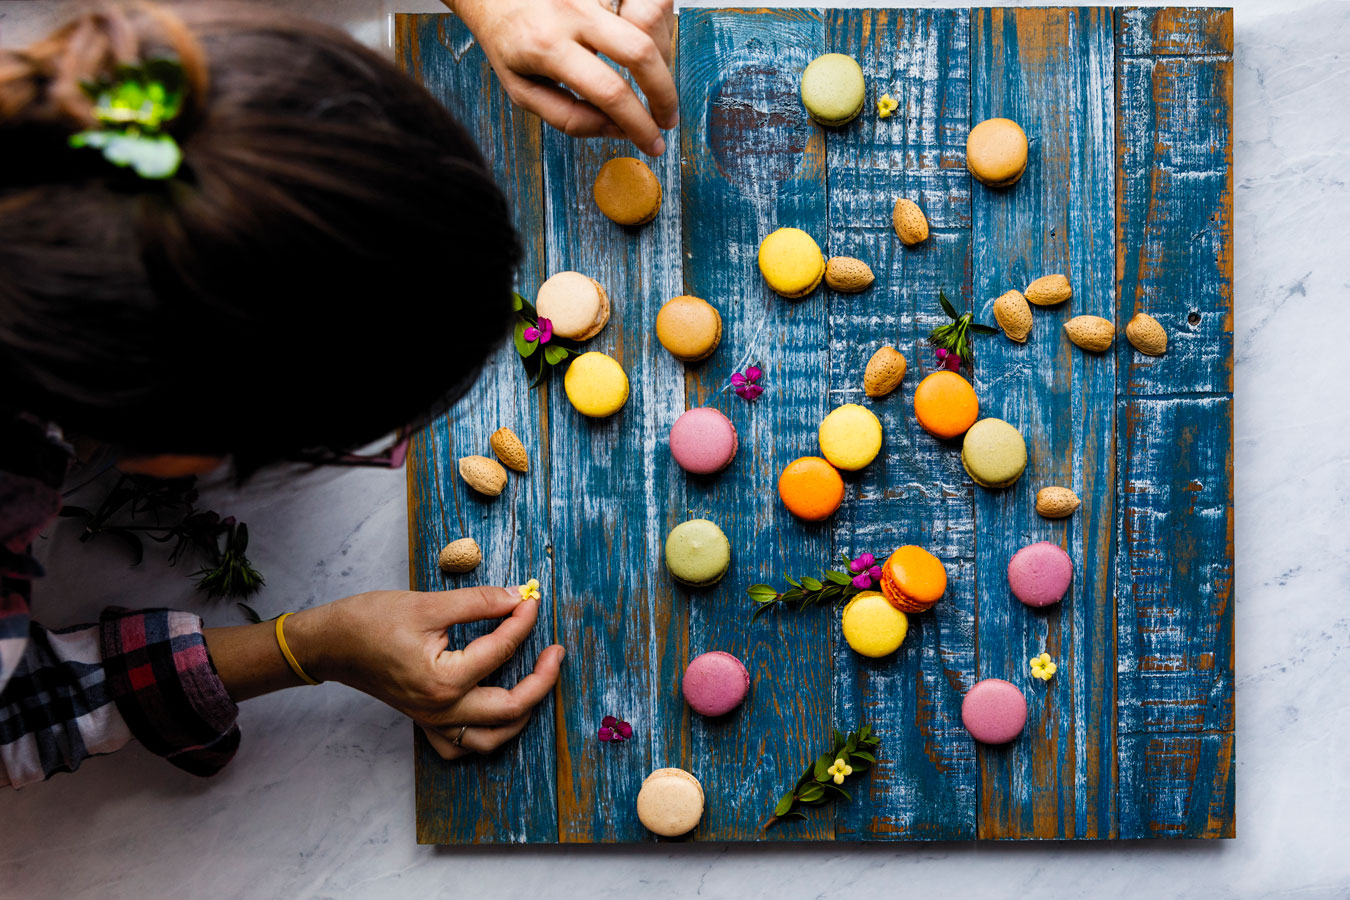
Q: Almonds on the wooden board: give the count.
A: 11